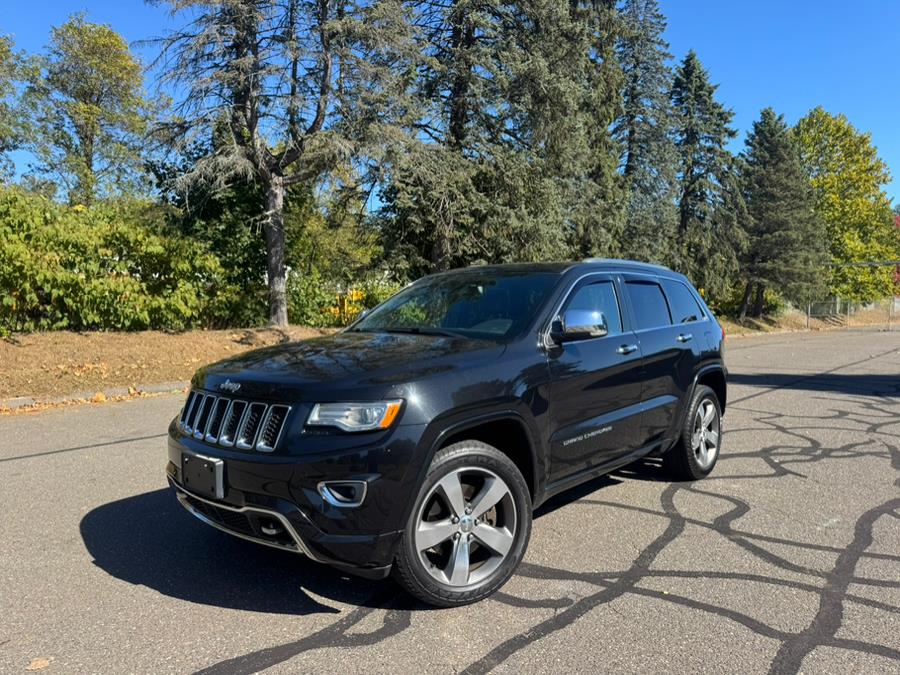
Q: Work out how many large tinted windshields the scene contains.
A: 1